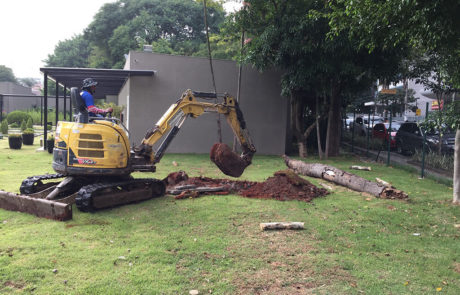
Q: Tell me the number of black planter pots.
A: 3